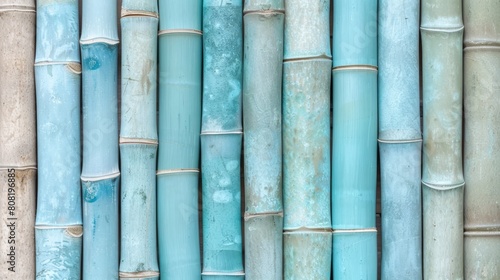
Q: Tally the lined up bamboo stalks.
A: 12